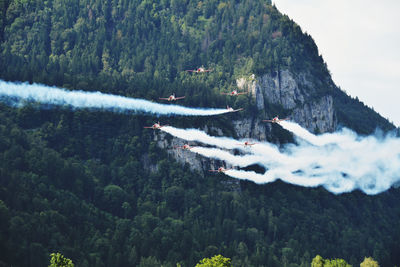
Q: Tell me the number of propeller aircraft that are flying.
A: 9